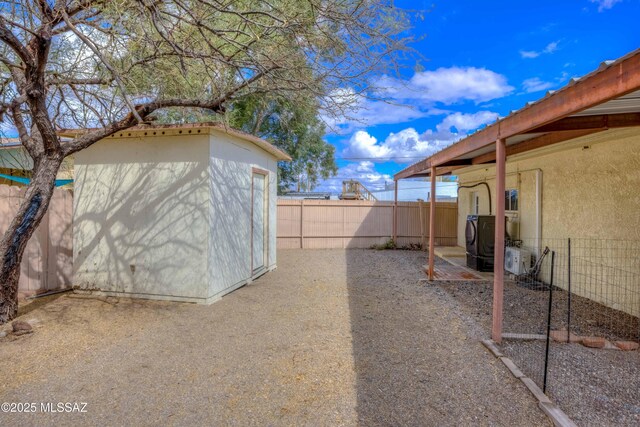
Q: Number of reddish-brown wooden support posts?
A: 3